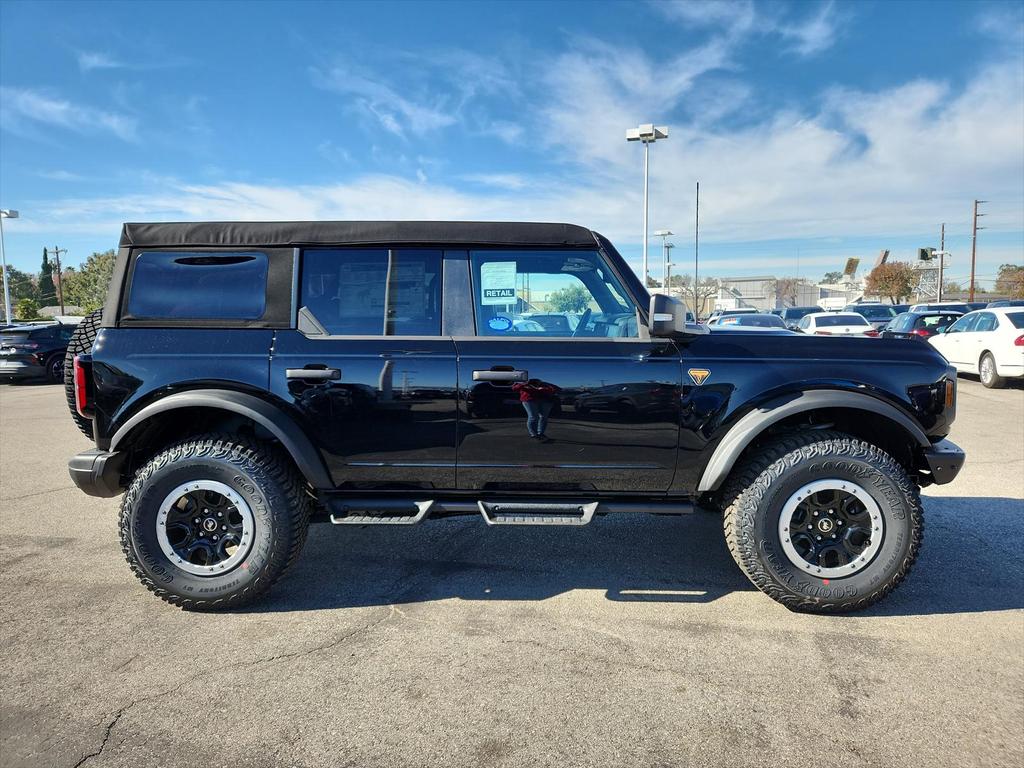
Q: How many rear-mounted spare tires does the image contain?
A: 1